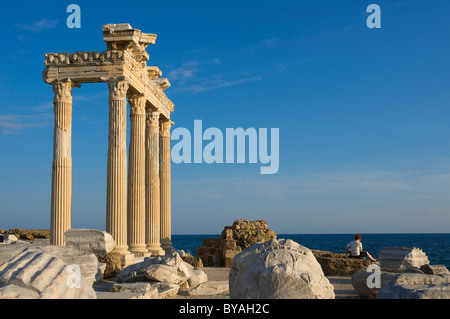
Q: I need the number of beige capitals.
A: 5